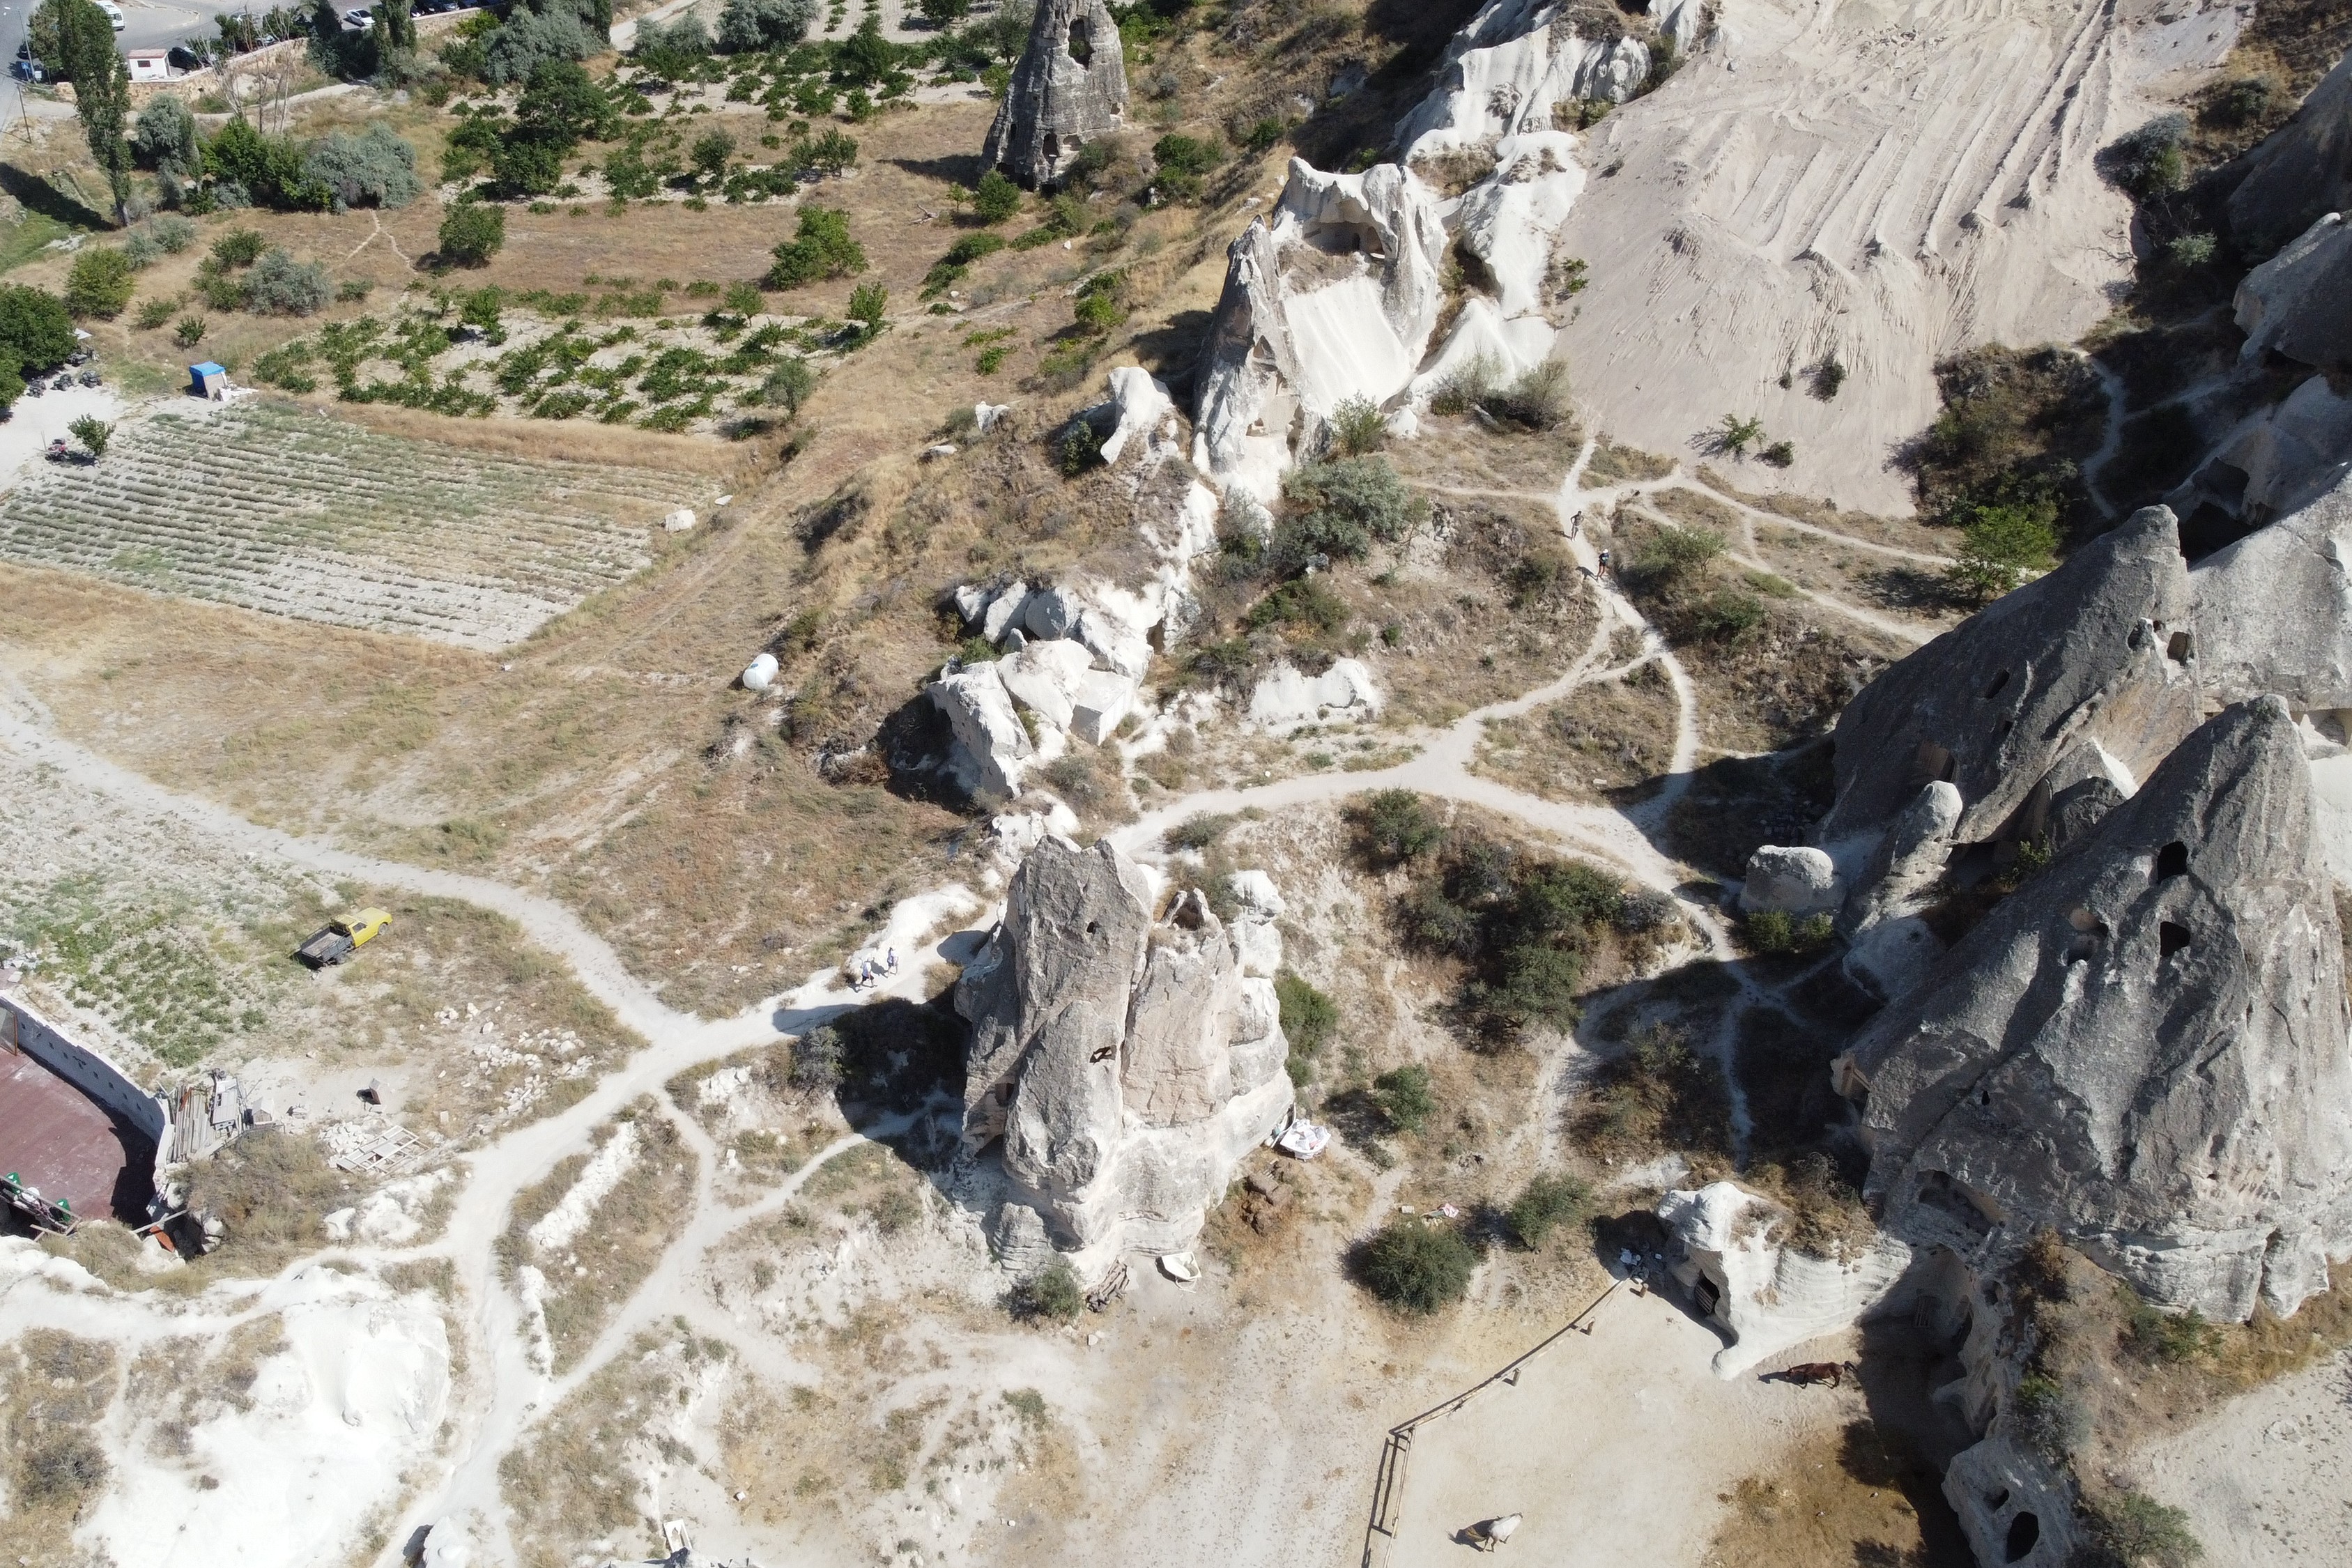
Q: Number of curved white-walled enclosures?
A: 1